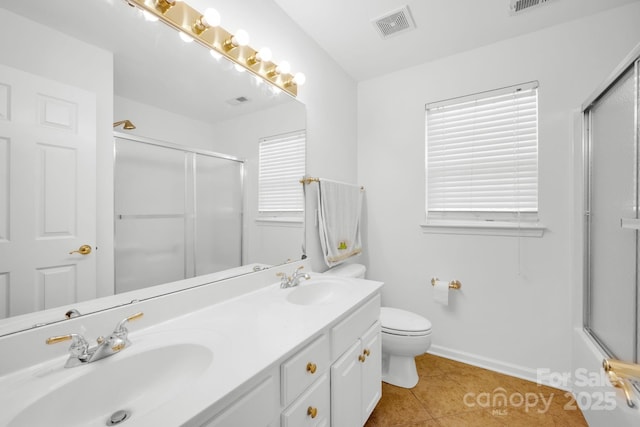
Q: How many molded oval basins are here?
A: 2